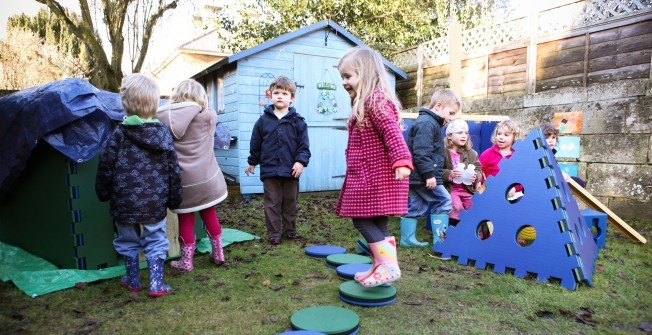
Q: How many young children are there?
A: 8